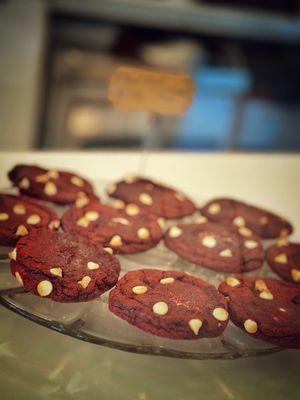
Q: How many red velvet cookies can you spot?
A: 10